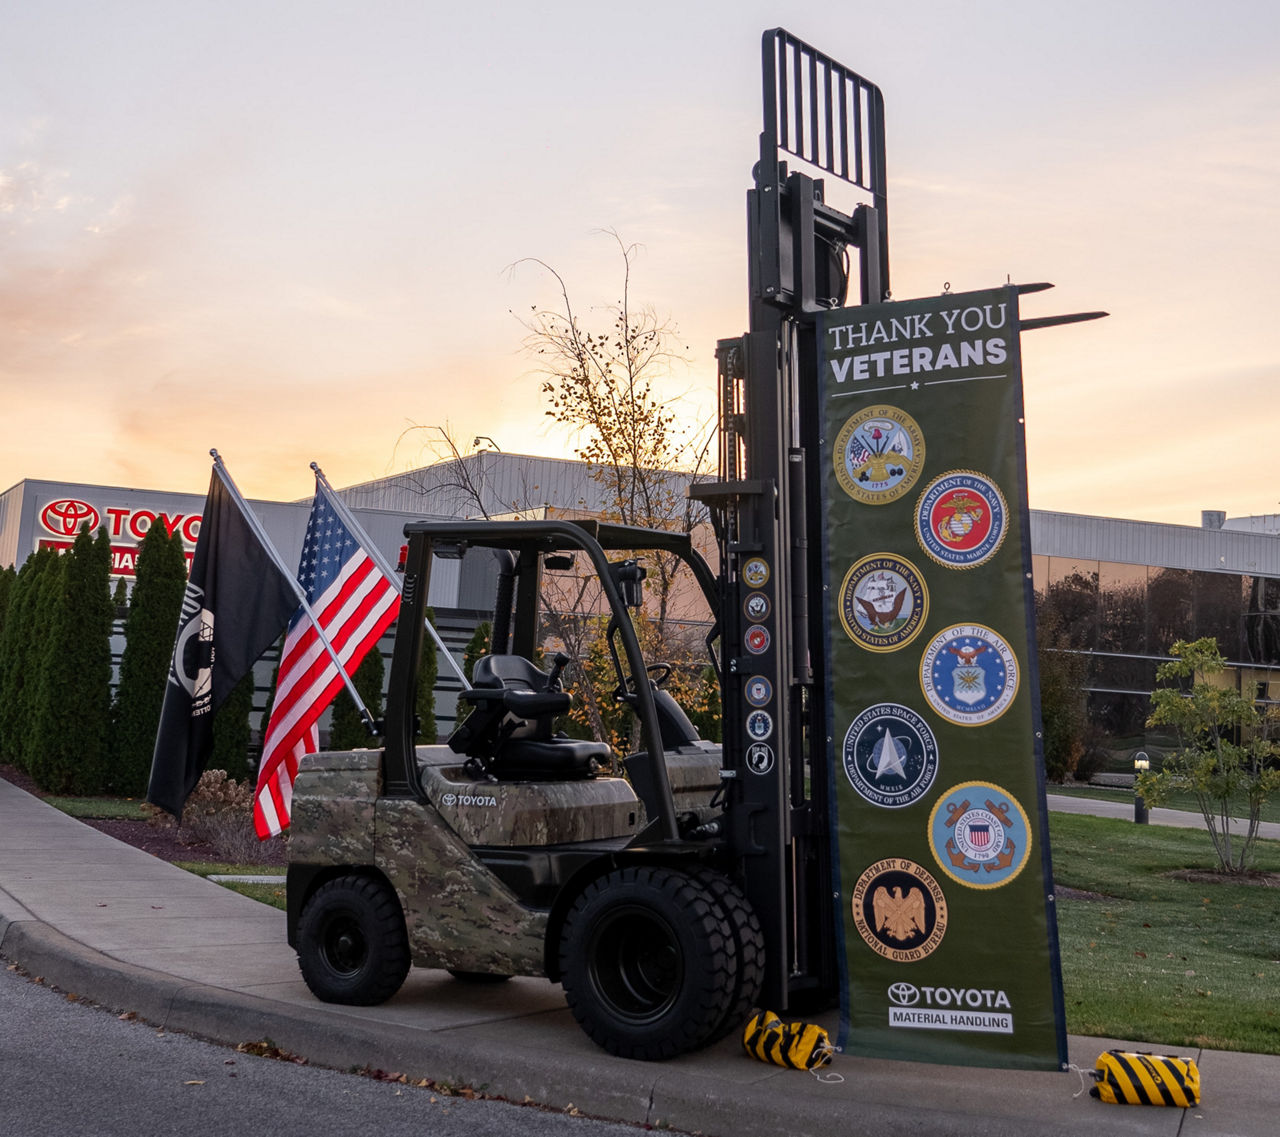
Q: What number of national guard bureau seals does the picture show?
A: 1